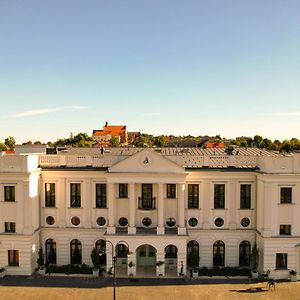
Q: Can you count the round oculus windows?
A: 9